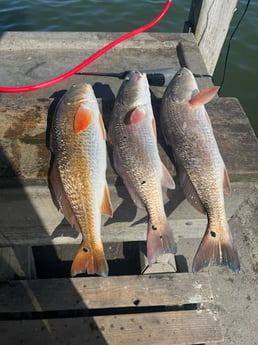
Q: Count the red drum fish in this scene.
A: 3